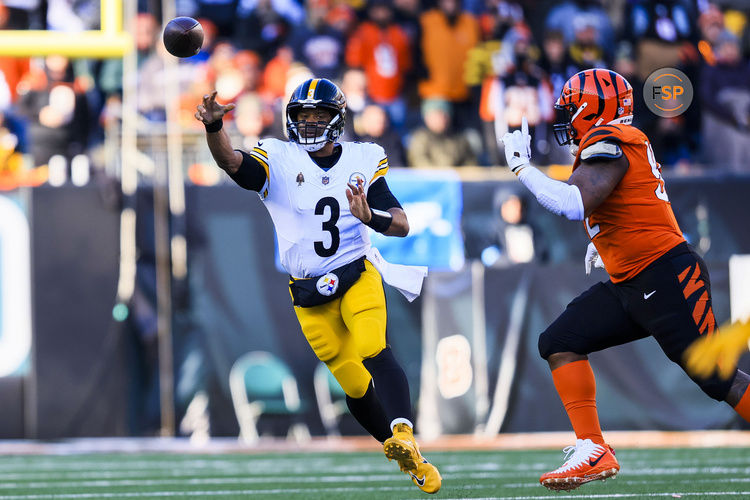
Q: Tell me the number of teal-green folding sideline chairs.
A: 2